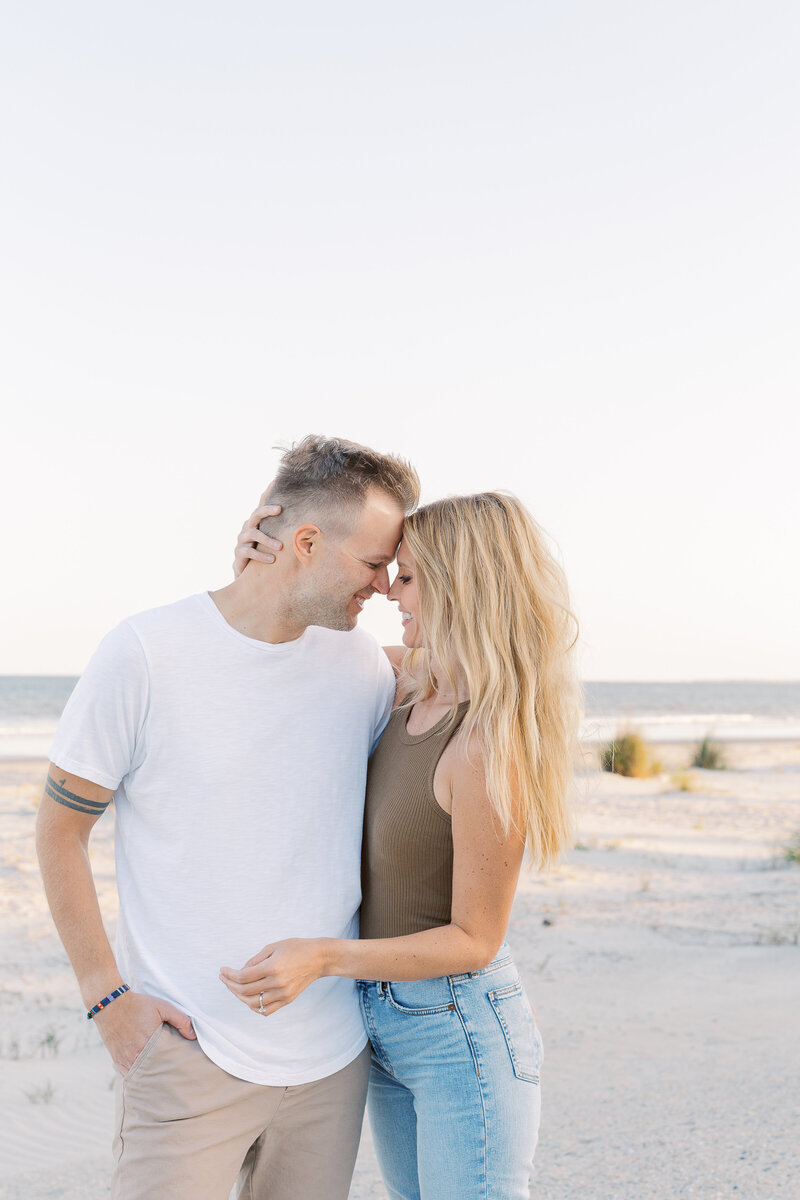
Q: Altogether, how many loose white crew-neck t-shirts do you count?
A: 1